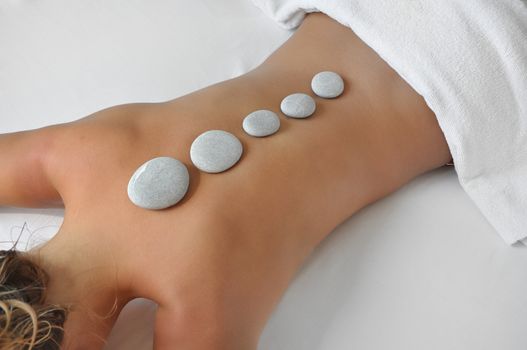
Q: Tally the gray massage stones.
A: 5